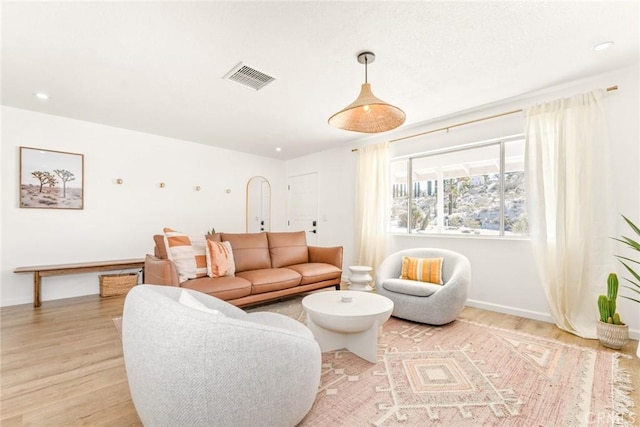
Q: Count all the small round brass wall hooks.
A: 4